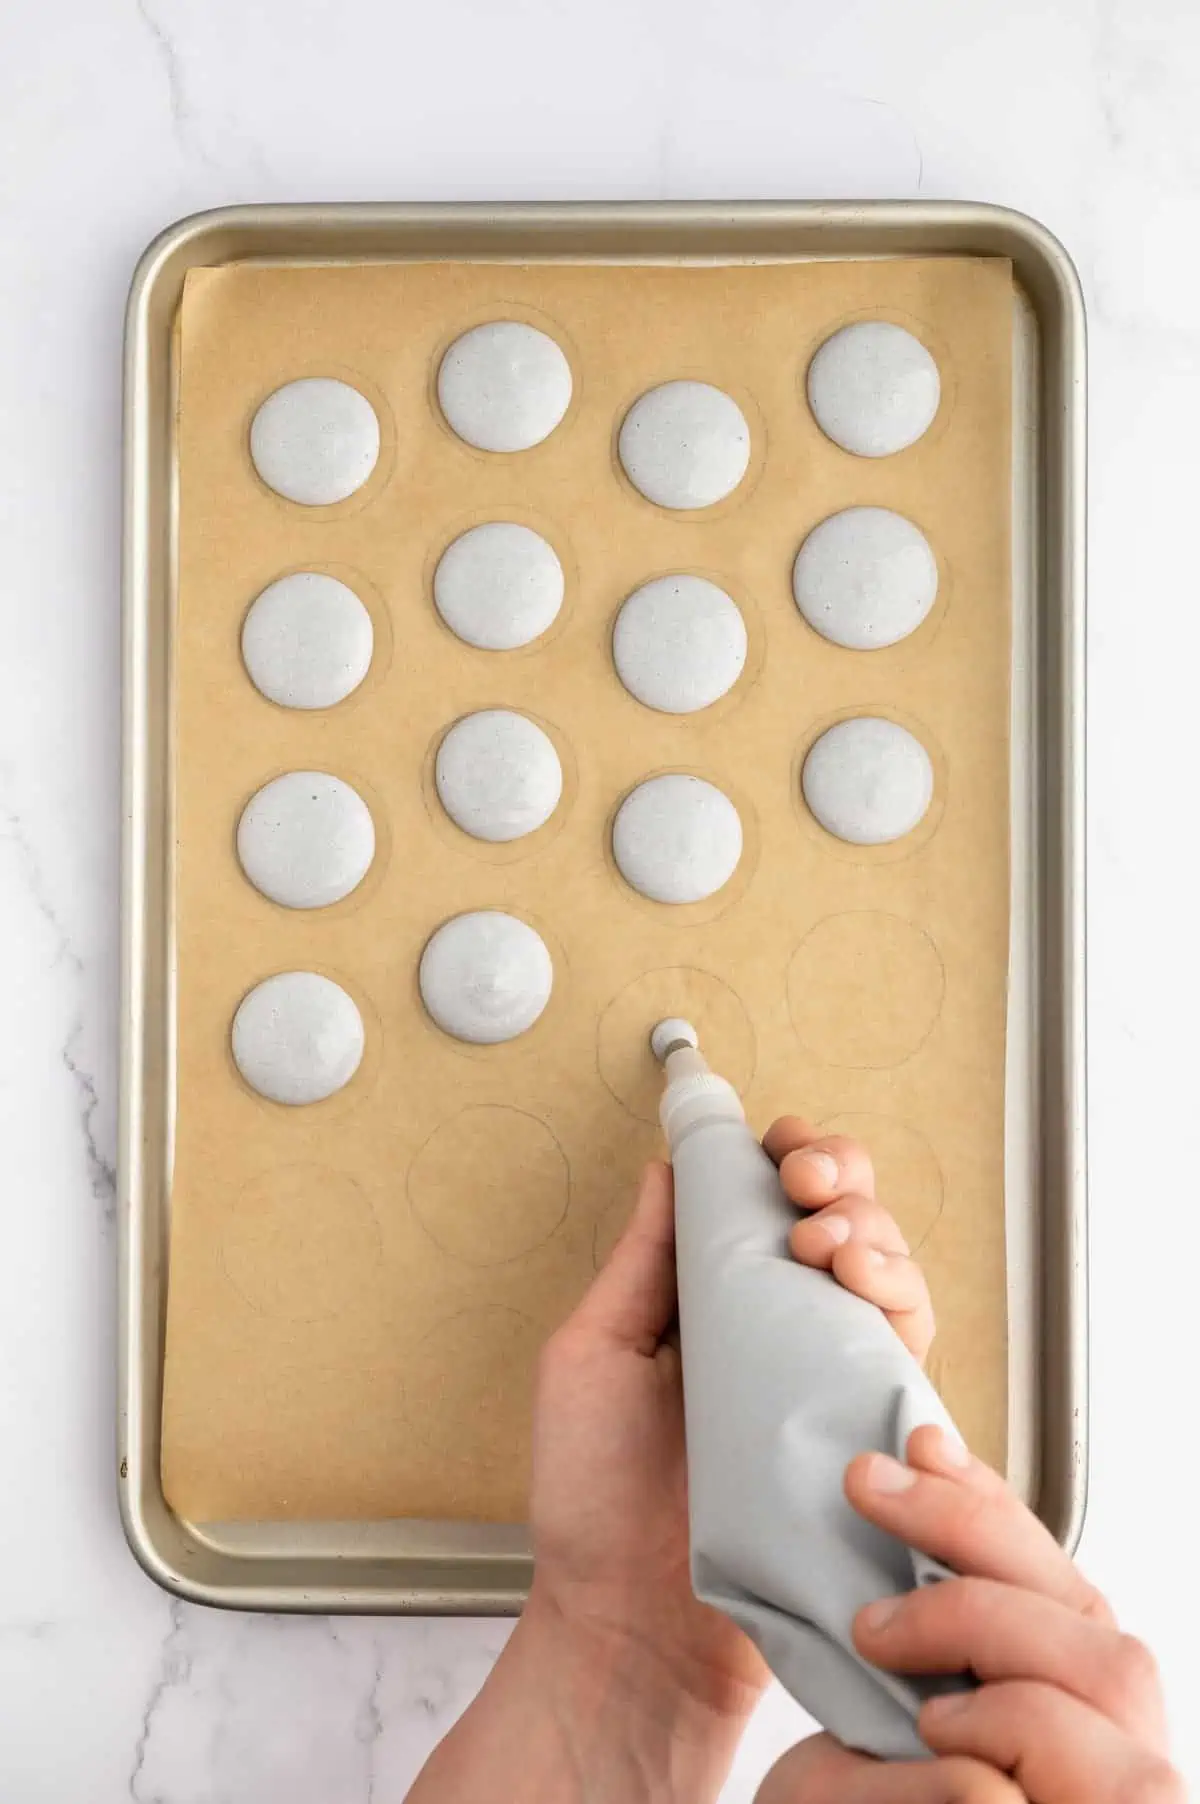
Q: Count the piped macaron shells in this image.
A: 14